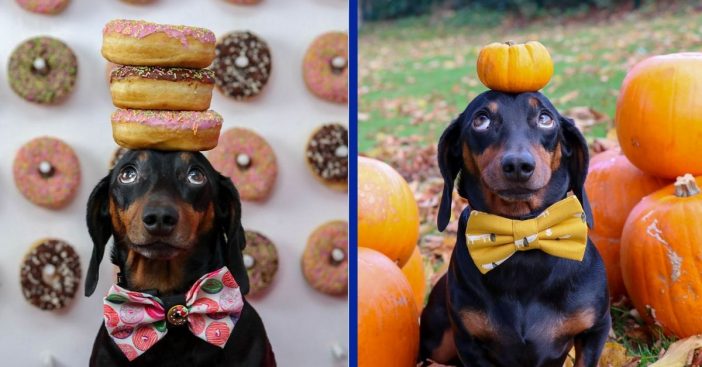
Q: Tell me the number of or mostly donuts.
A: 12